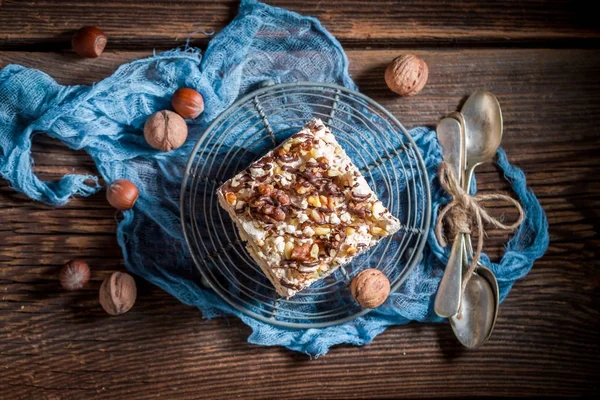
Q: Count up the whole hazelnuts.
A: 4